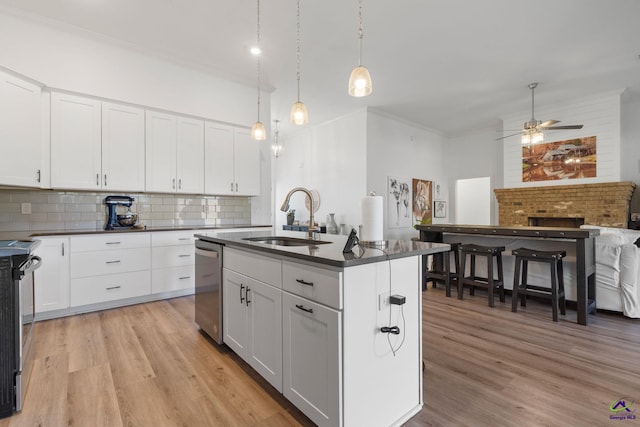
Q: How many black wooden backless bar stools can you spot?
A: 3